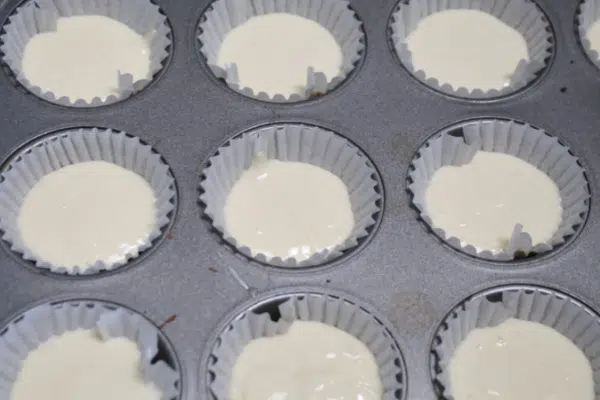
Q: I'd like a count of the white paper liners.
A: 10